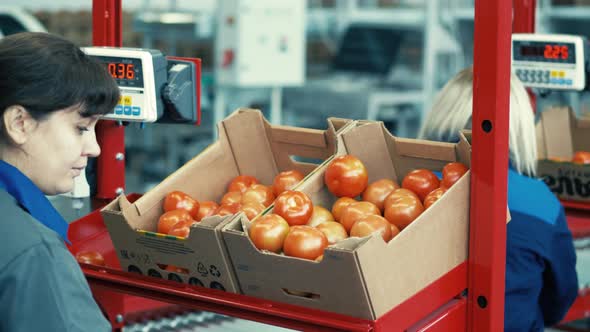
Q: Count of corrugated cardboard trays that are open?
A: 3